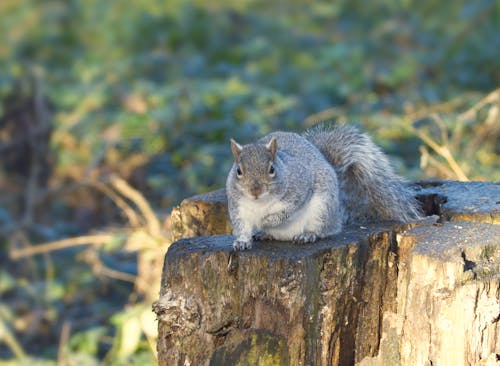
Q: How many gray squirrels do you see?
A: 1